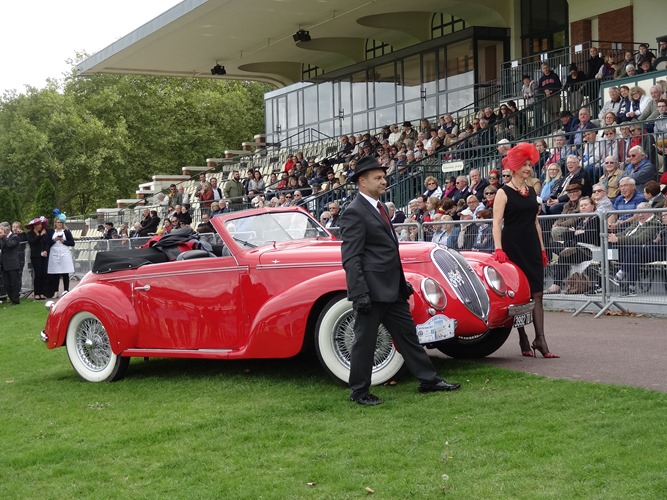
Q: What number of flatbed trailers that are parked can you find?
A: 0